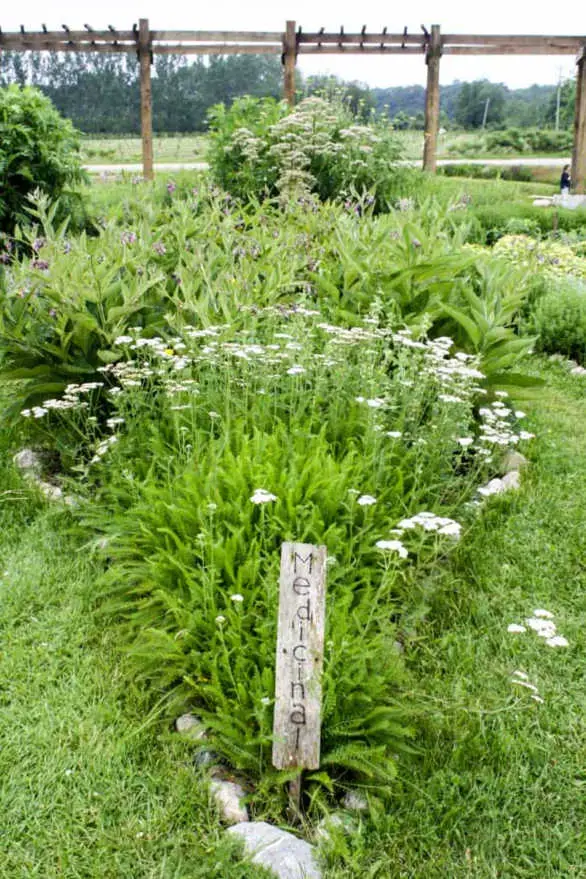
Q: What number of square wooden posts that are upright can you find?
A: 4